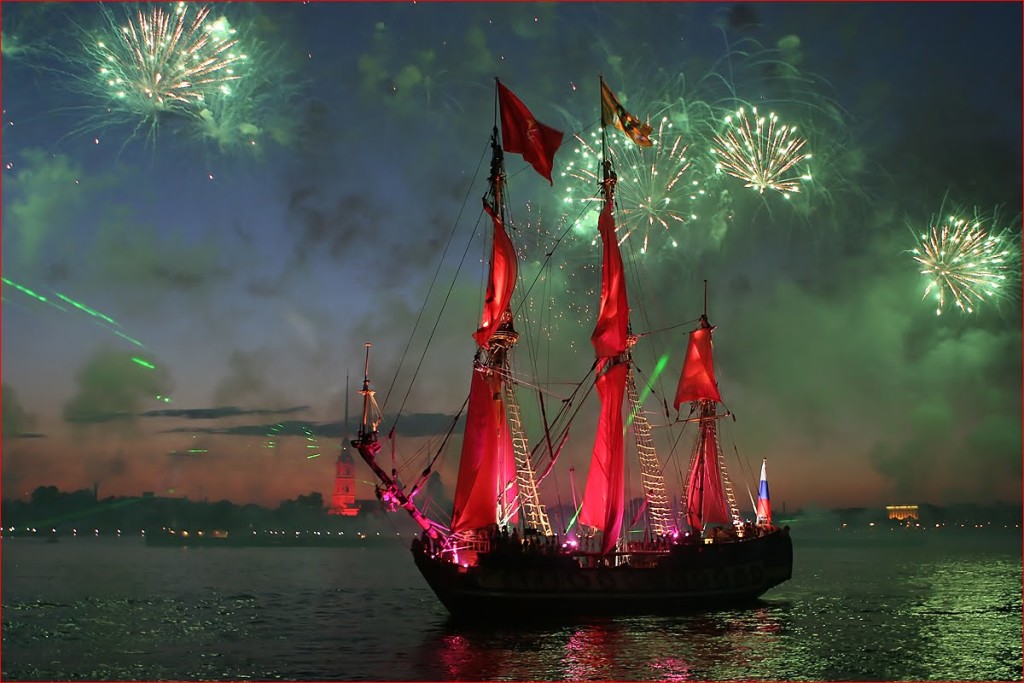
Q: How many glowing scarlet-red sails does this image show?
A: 6